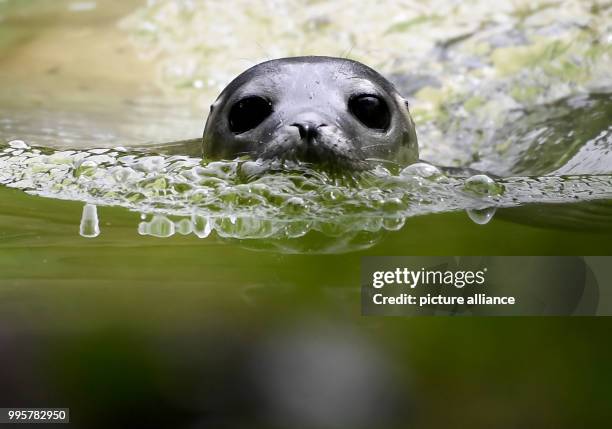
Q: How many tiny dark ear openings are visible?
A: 2